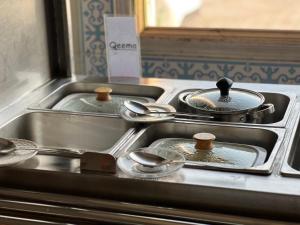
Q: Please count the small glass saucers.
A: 3